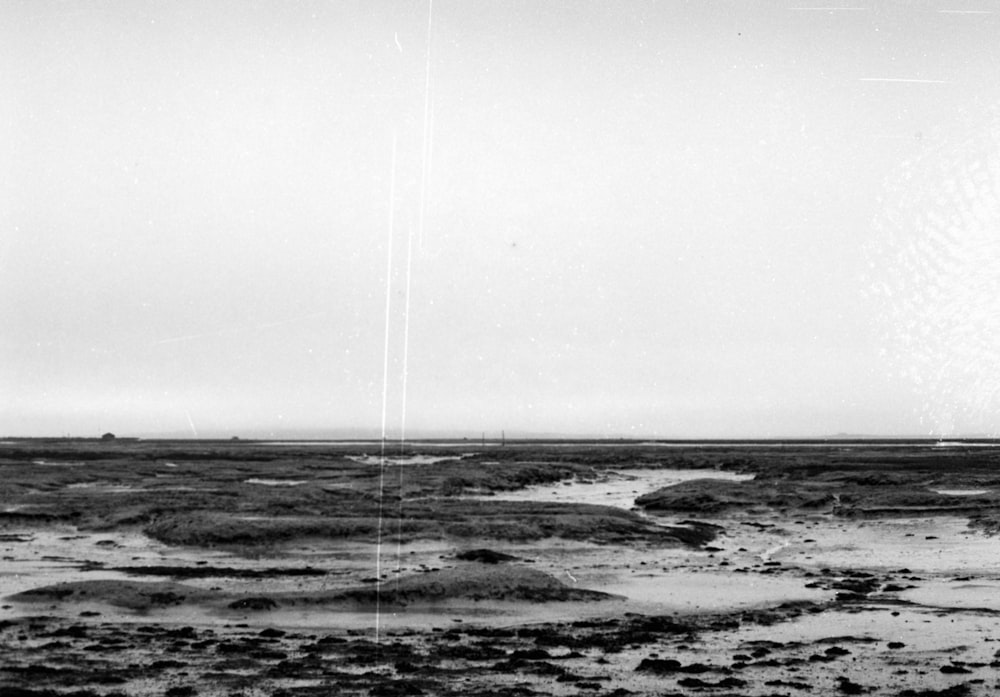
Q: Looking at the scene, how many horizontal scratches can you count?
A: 3